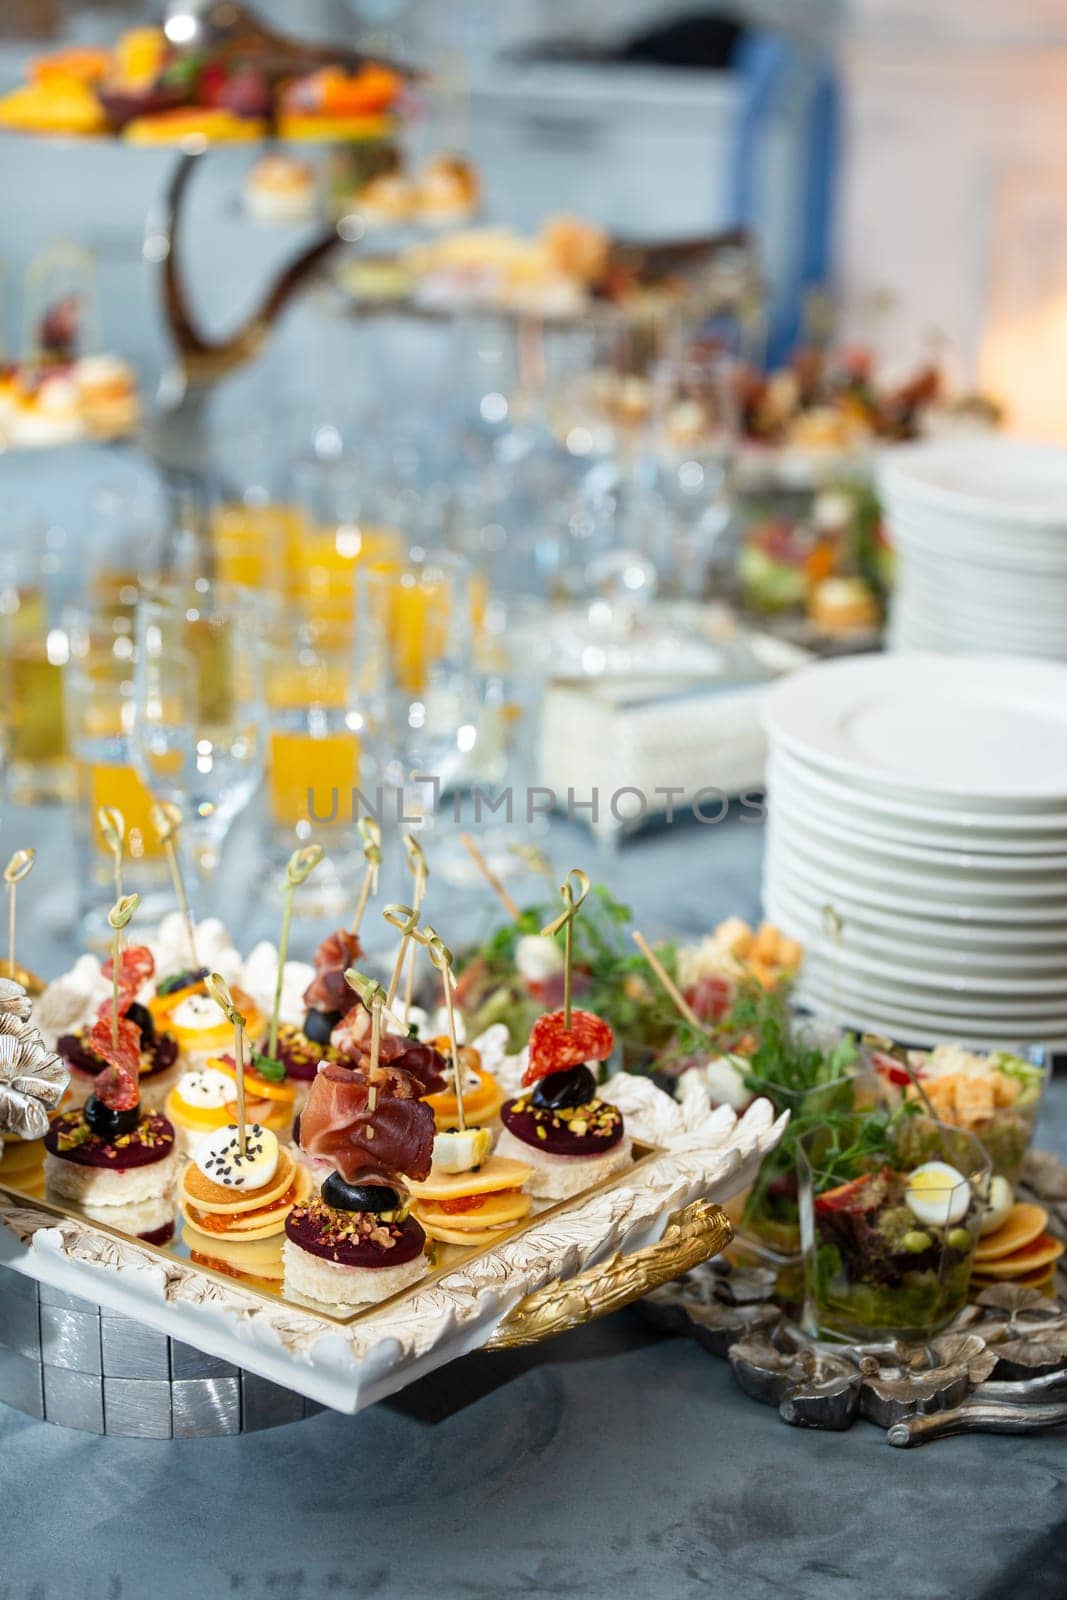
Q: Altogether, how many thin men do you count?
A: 0